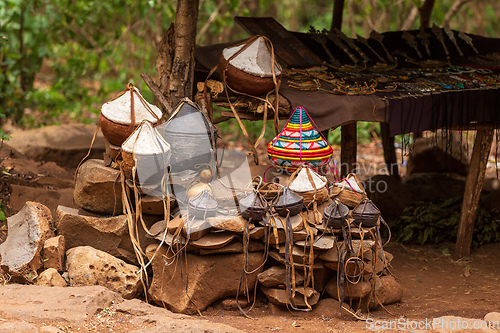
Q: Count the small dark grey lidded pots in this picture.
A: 5